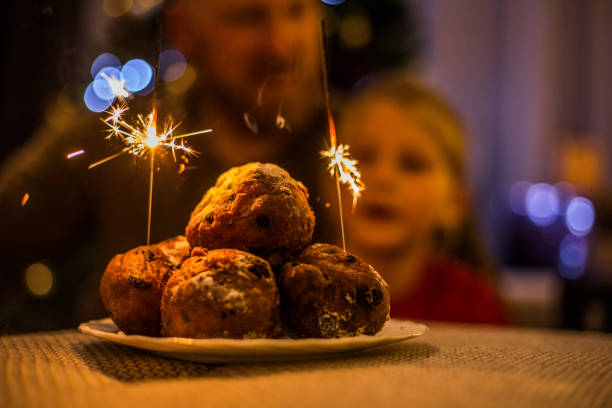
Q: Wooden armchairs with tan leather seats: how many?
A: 0